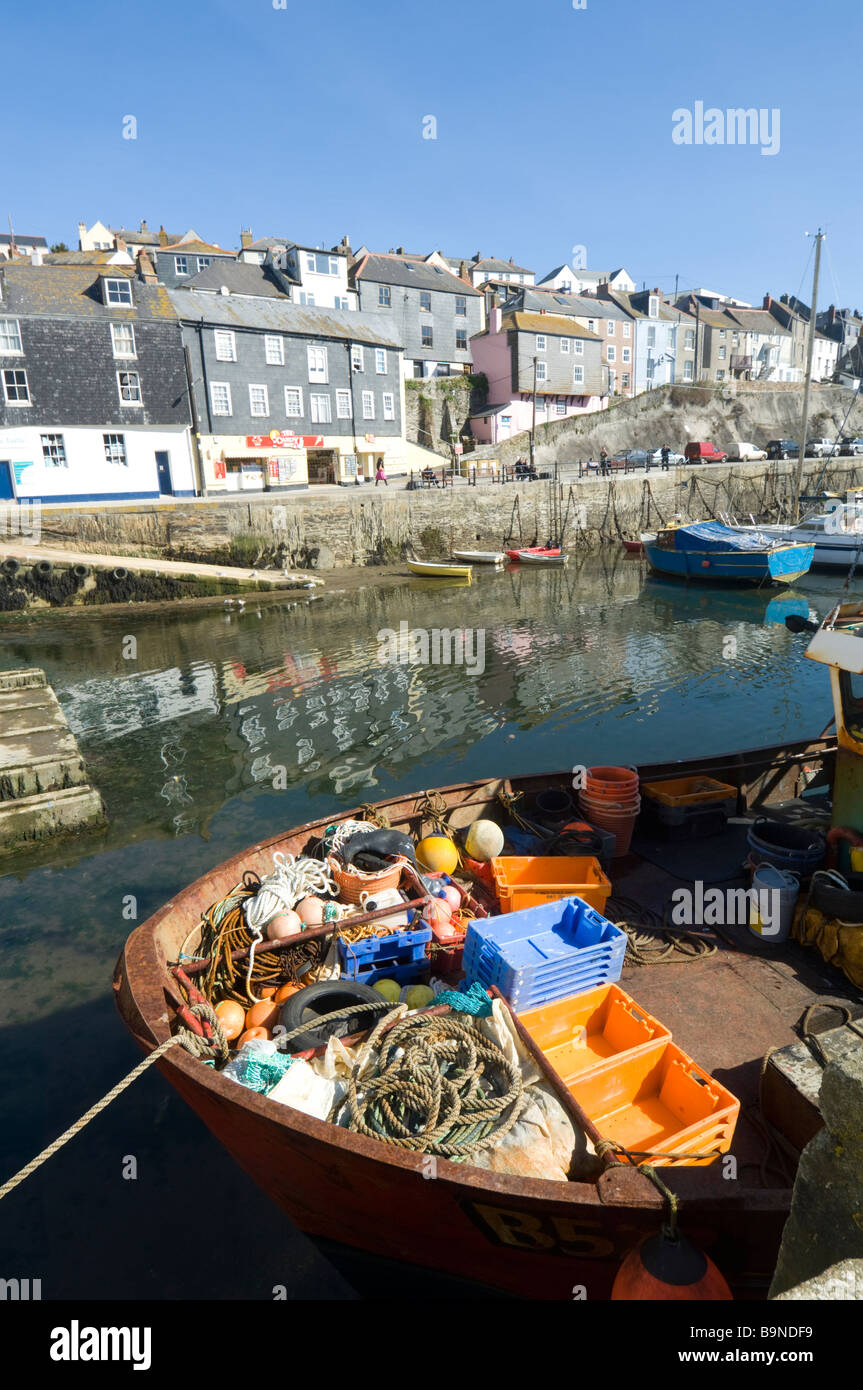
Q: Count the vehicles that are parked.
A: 7